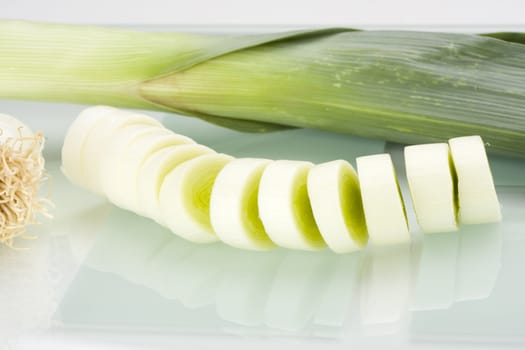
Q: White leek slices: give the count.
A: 12